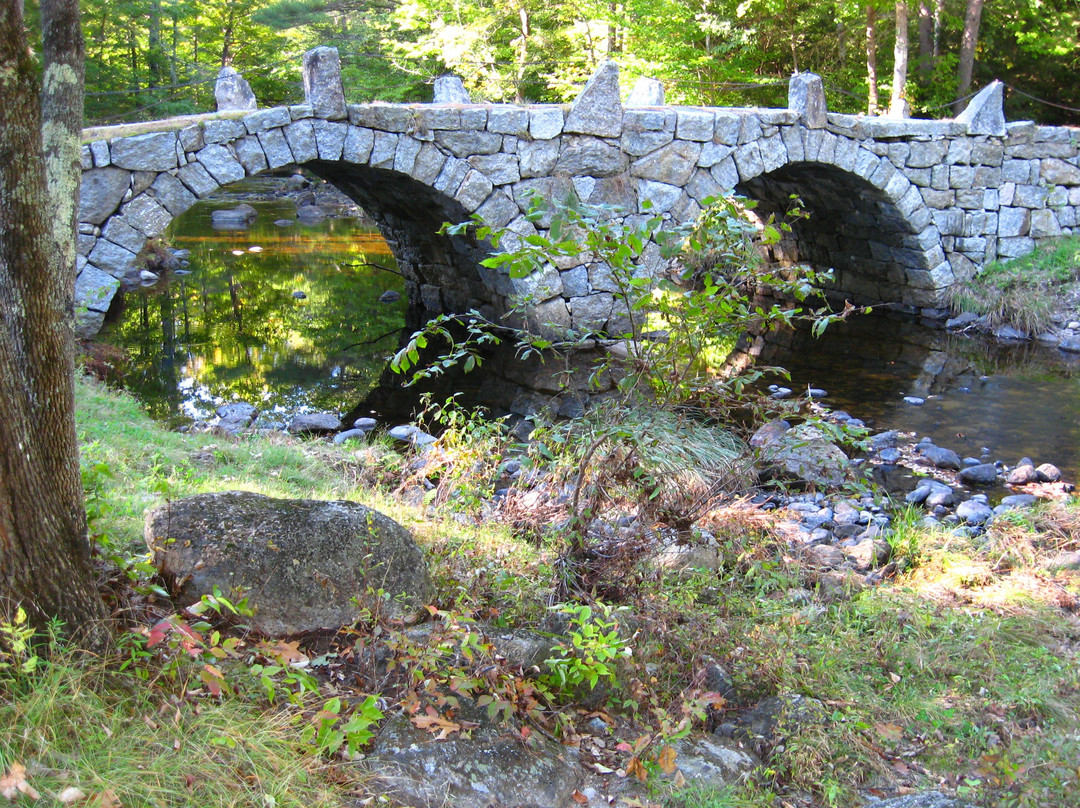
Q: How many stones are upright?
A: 7